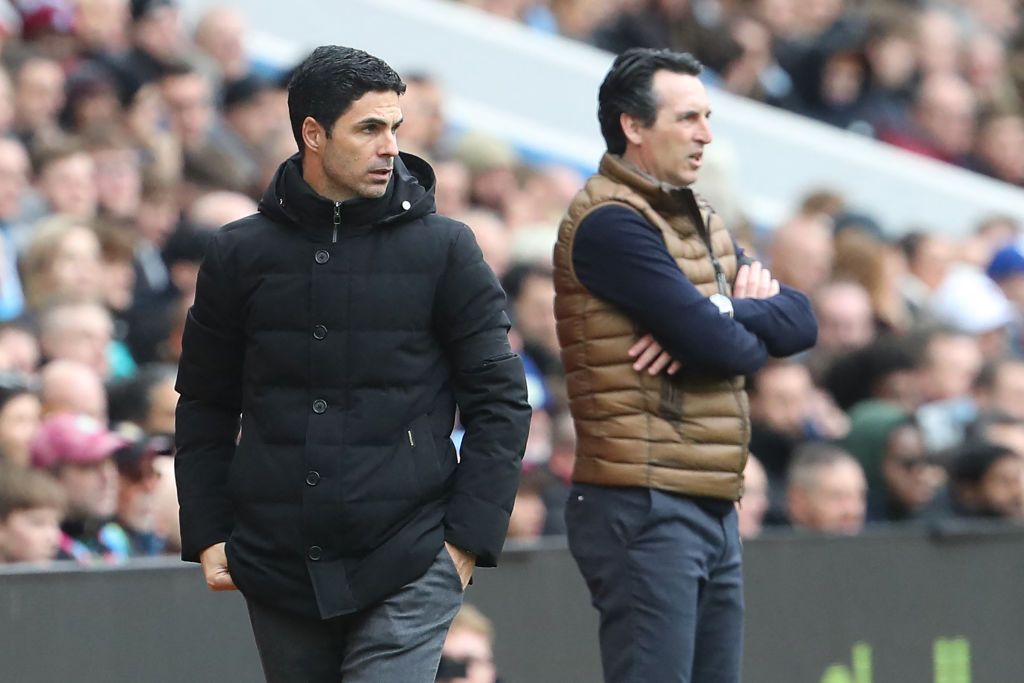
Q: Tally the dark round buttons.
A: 5